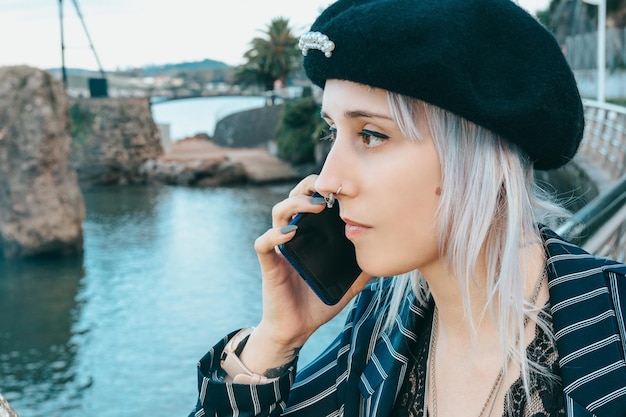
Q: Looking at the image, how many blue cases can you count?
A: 1